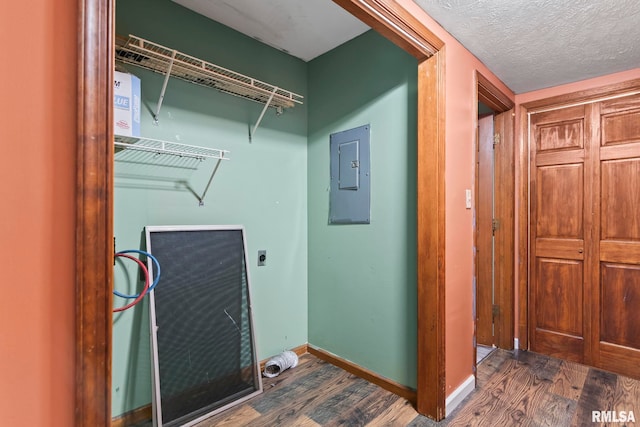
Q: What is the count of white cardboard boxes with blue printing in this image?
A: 1